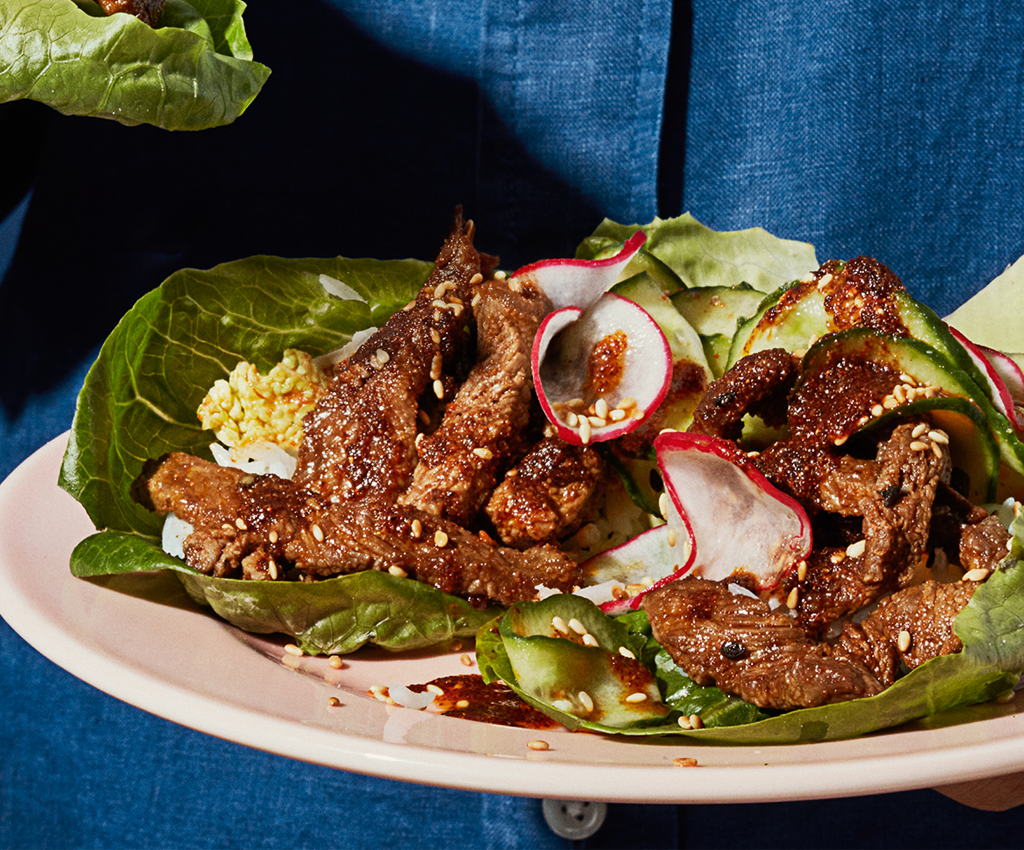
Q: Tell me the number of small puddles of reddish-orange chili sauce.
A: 1